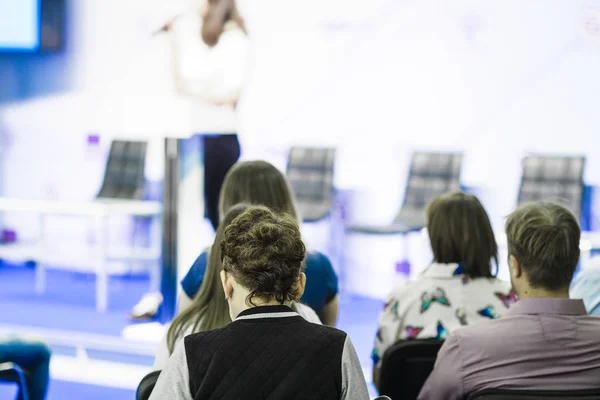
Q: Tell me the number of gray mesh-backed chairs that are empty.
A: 4